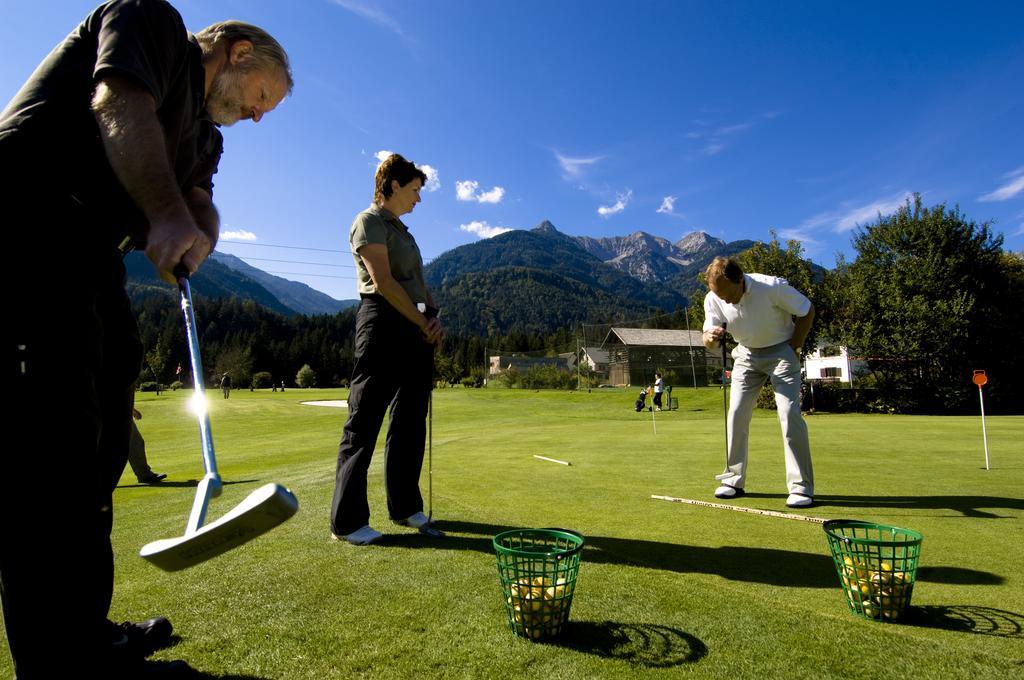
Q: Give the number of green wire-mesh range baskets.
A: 2